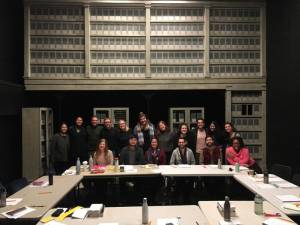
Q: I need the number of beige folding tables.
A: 6